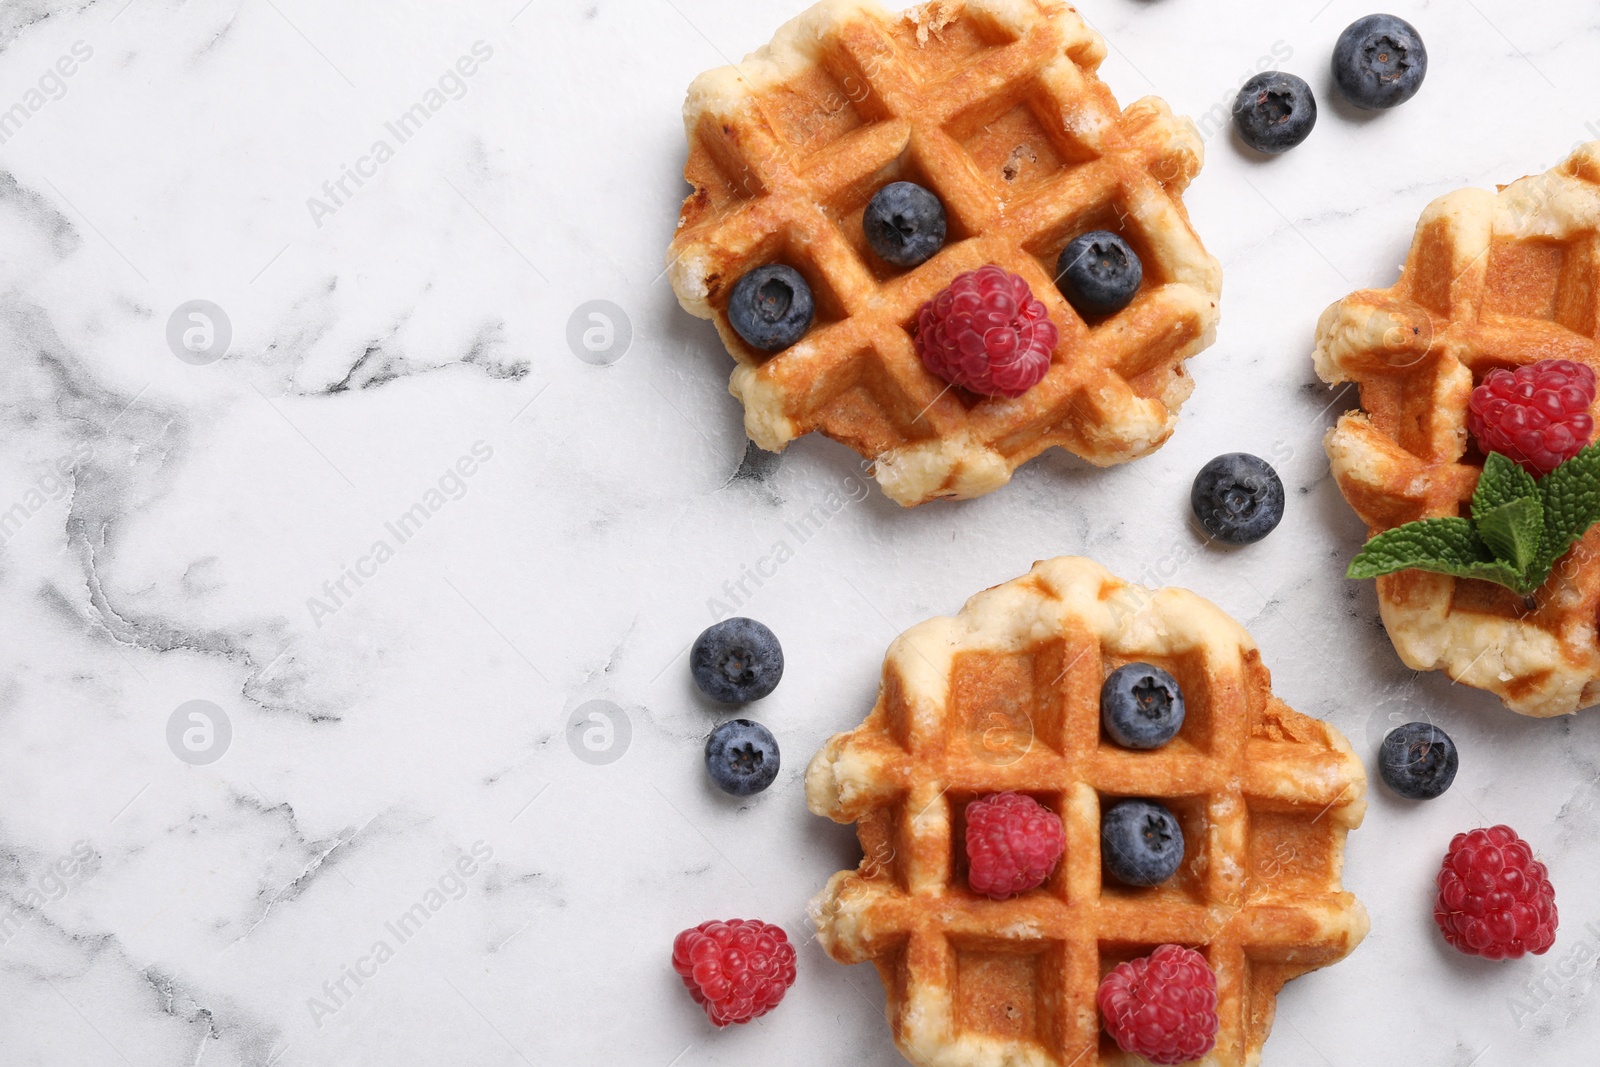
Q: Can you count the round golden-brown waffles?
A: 3